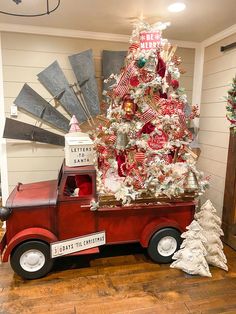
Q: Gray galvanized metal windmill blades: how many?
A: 5